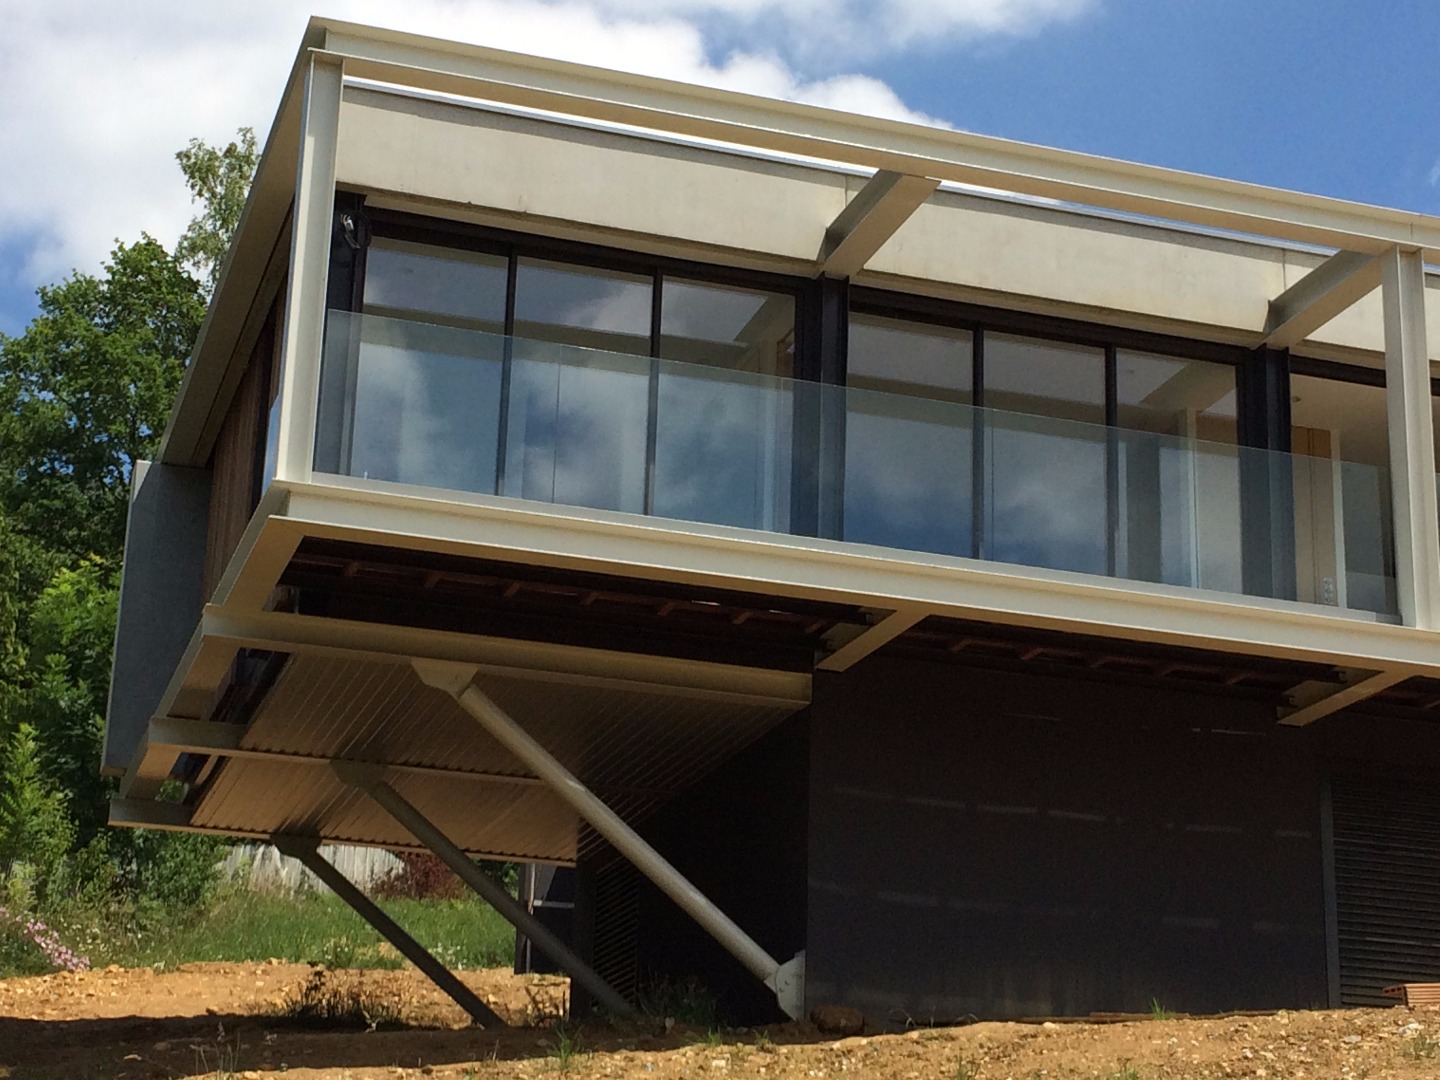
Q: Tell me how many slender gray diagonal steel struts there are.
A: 3